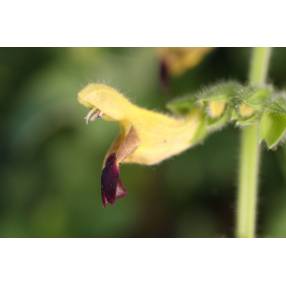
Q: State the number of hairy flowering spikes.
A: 1